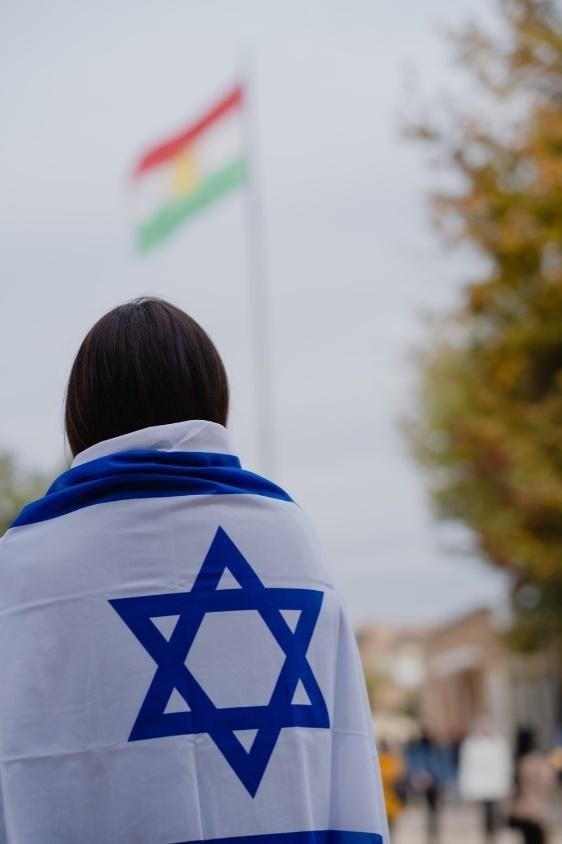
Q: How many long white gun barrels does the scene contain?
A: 0